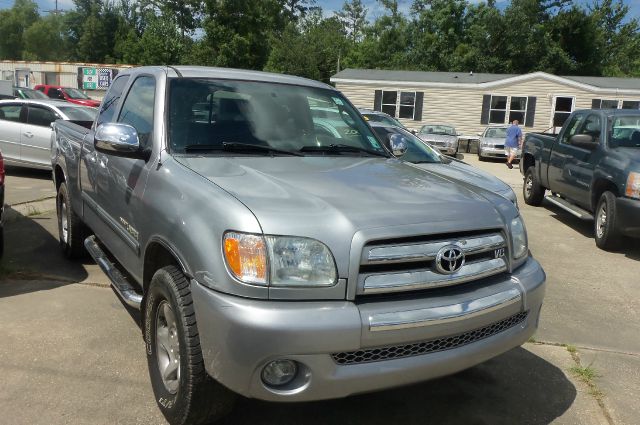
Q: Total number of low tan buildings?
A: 2